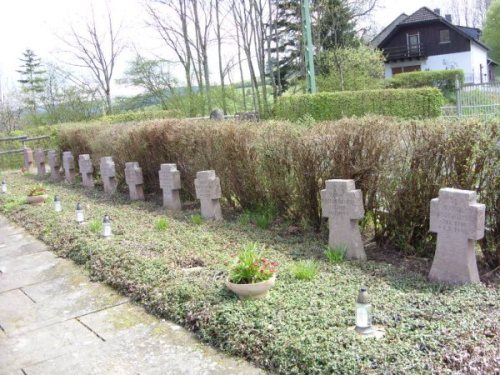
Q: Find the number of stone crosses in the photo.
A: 11